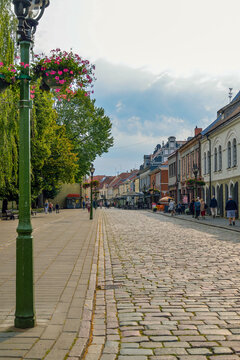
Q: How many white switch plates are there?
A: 0